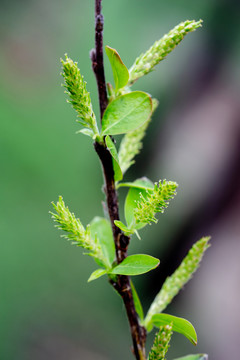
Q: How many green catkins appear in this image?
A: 7